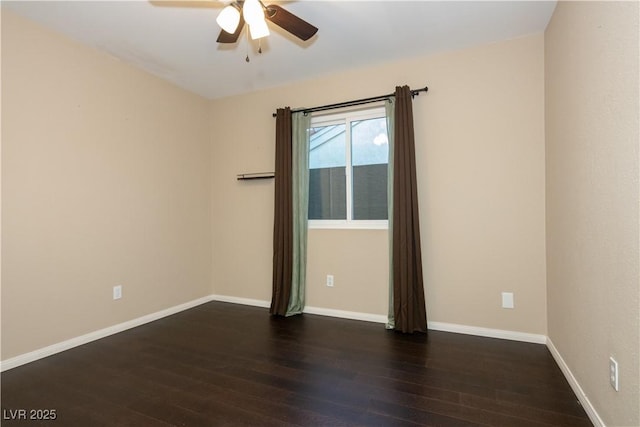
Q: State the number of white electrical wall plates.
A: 4